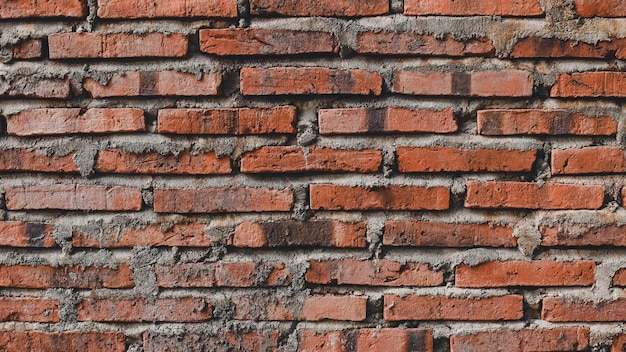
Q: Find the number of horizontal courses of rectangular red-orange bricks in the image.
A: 10